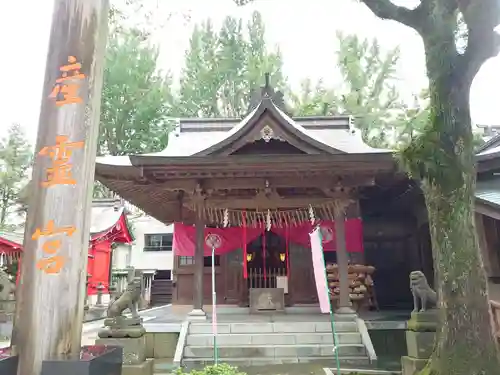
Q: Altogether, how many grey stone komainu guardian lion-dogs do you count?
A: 2